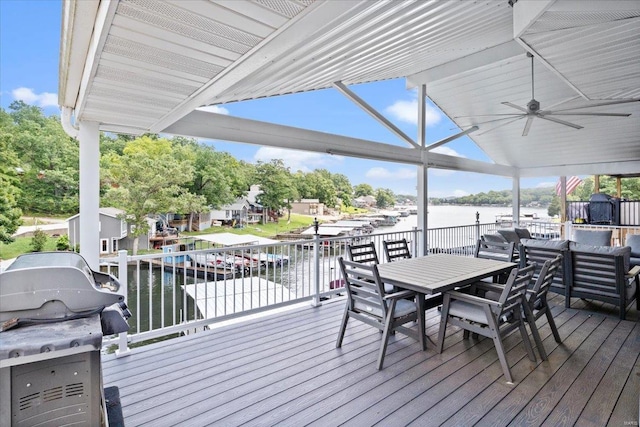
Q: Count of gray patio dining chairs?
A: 6